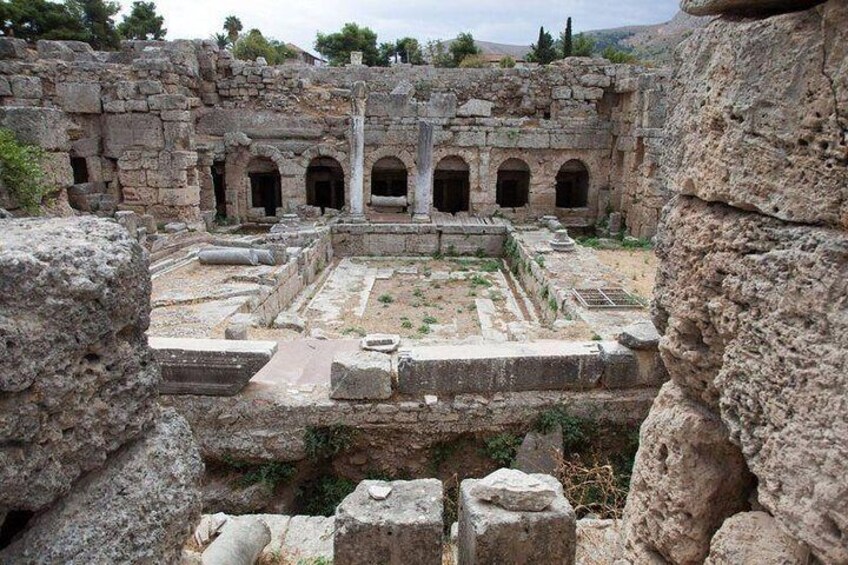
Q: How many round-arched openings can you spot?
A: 6